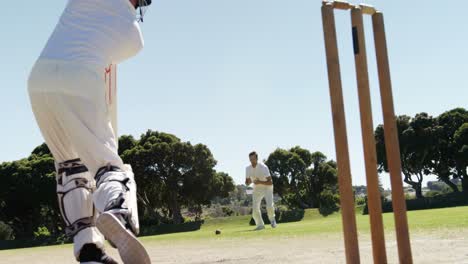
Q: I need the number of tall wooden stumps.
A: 3